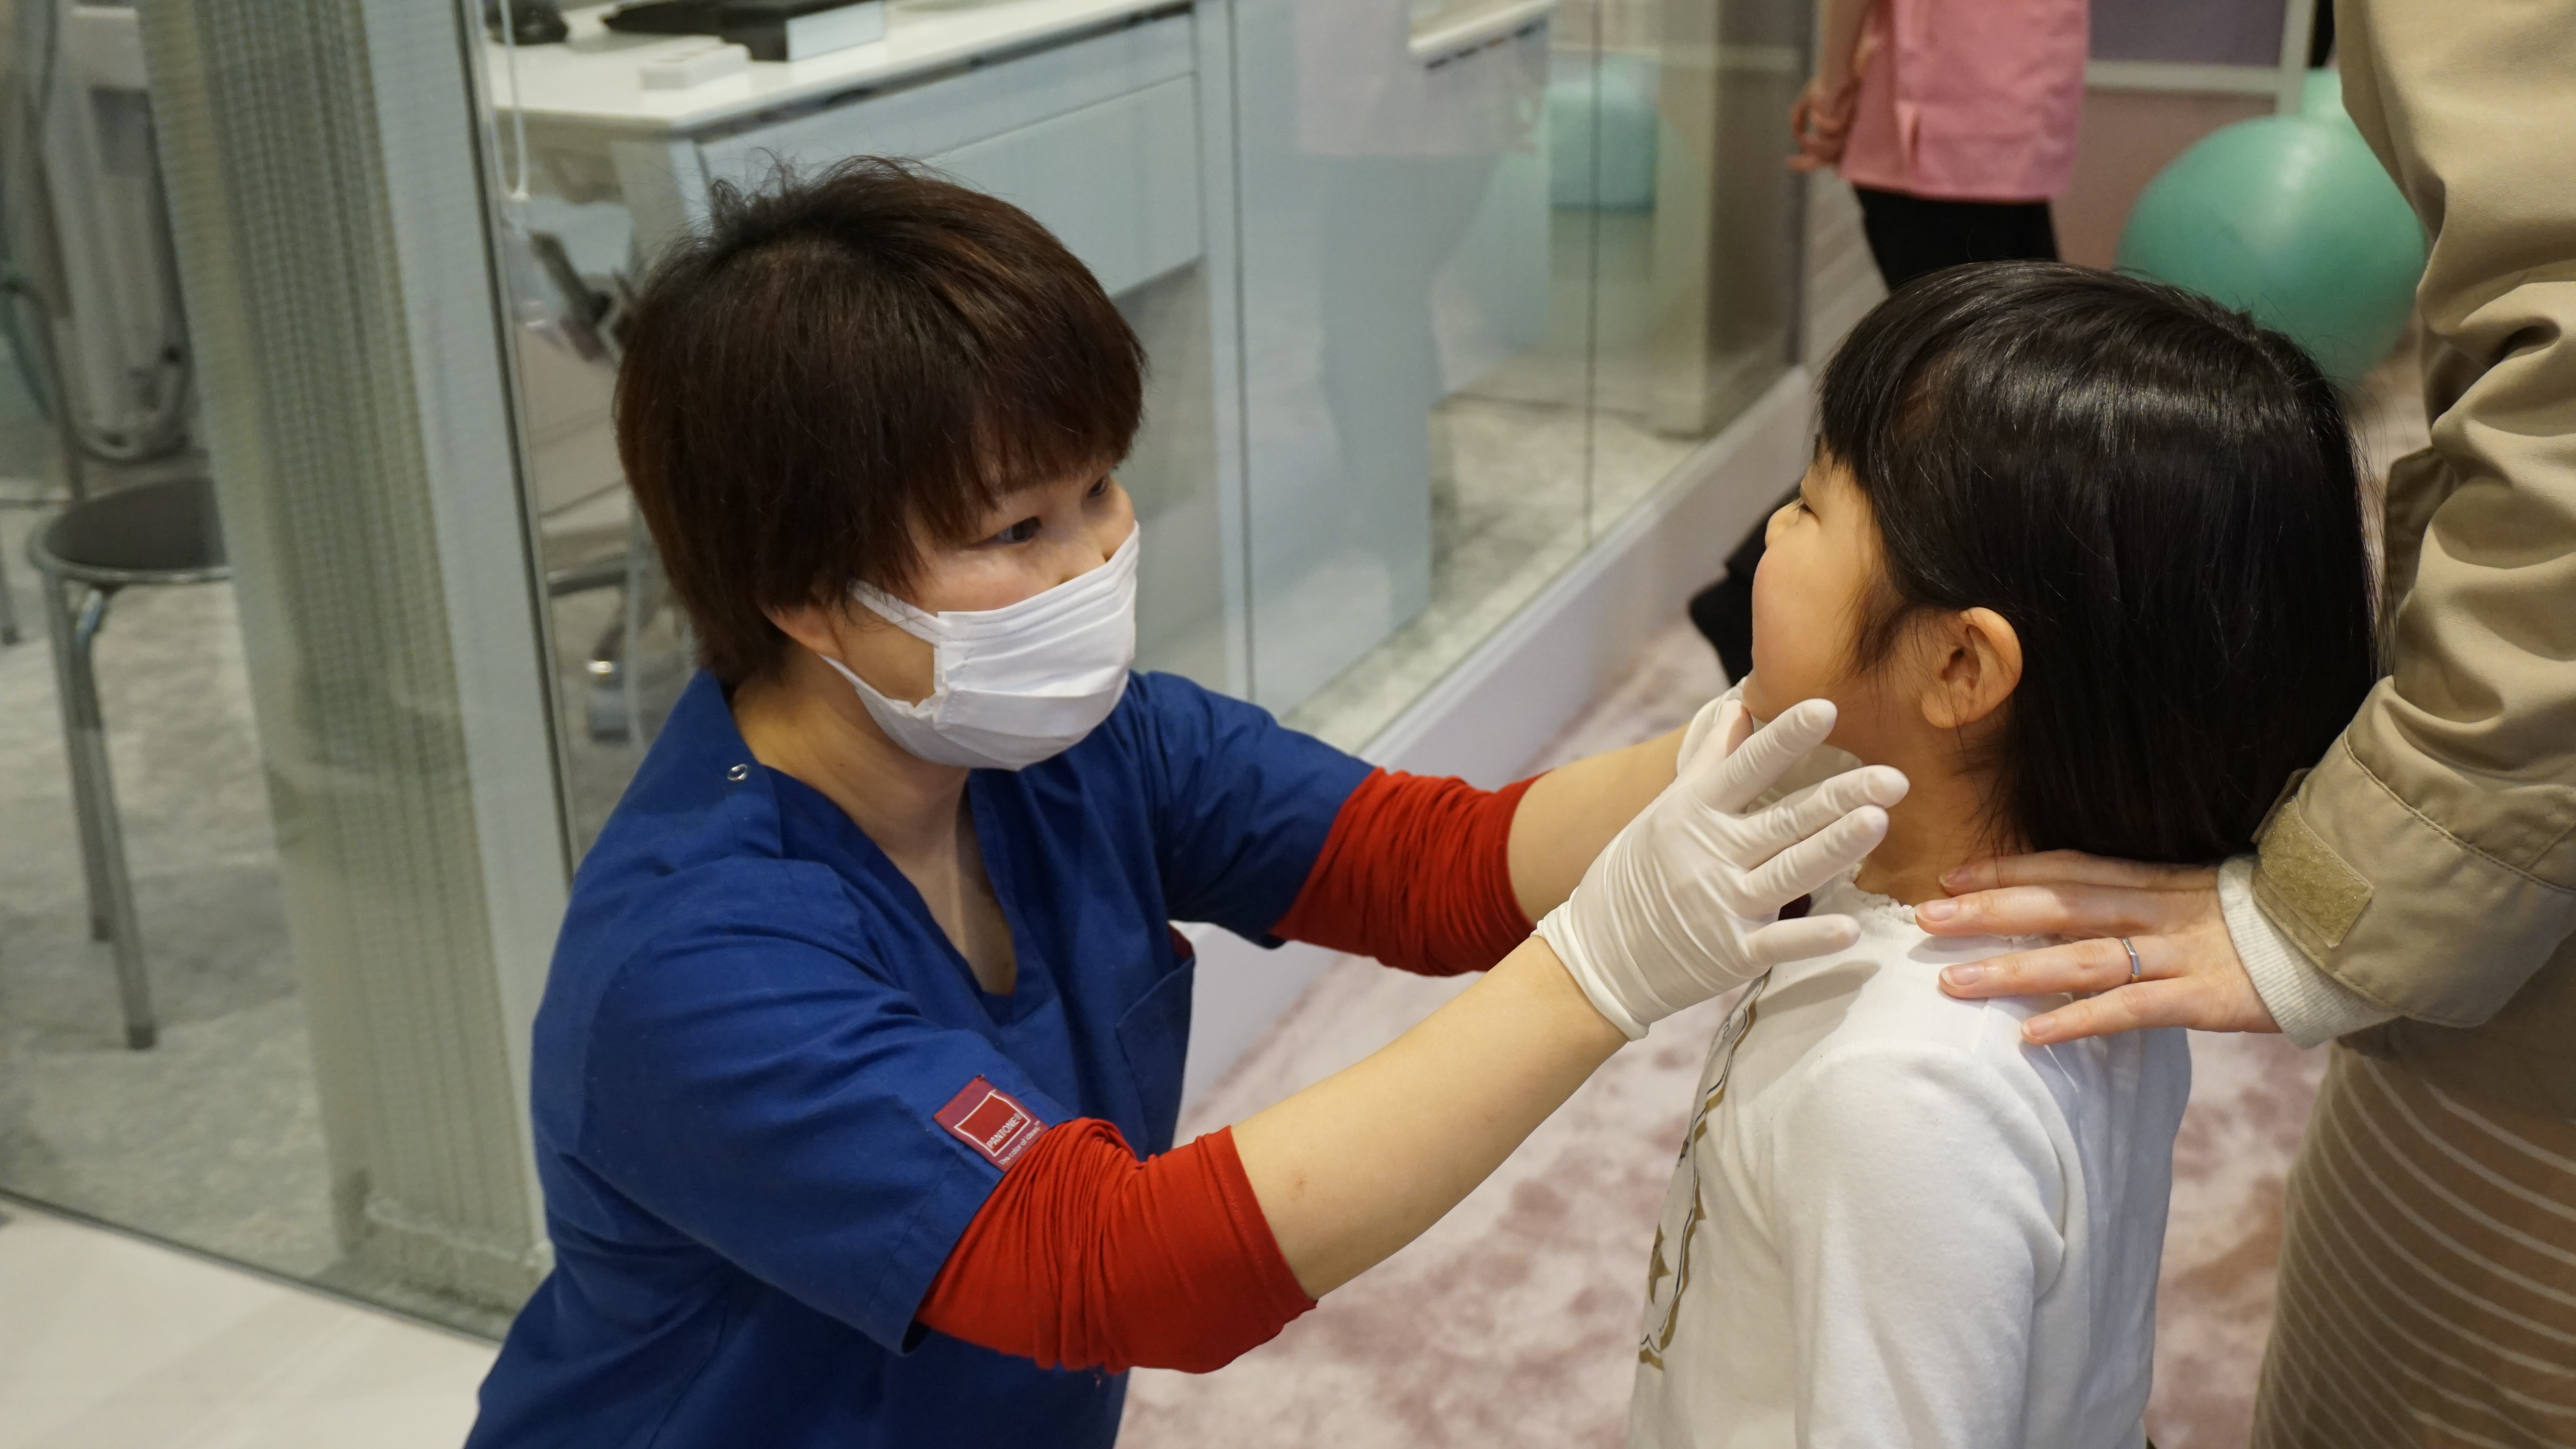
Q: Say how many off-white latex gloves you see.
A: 2